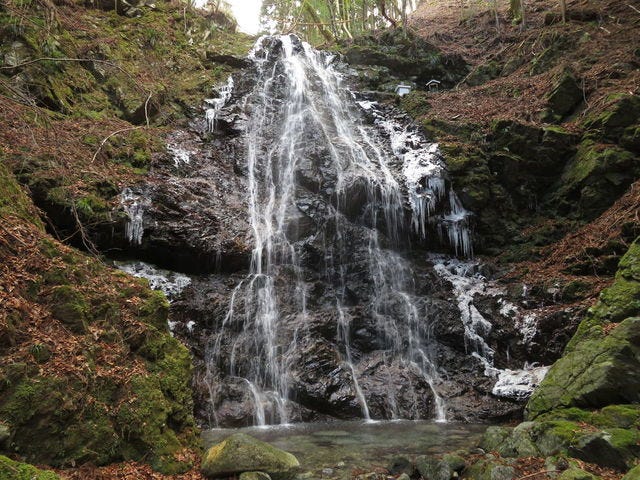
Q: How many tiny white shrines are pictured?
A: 2